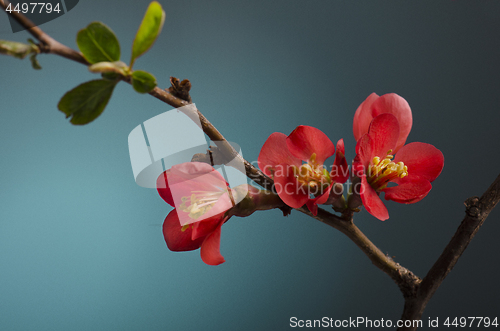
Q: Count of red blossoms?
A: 3